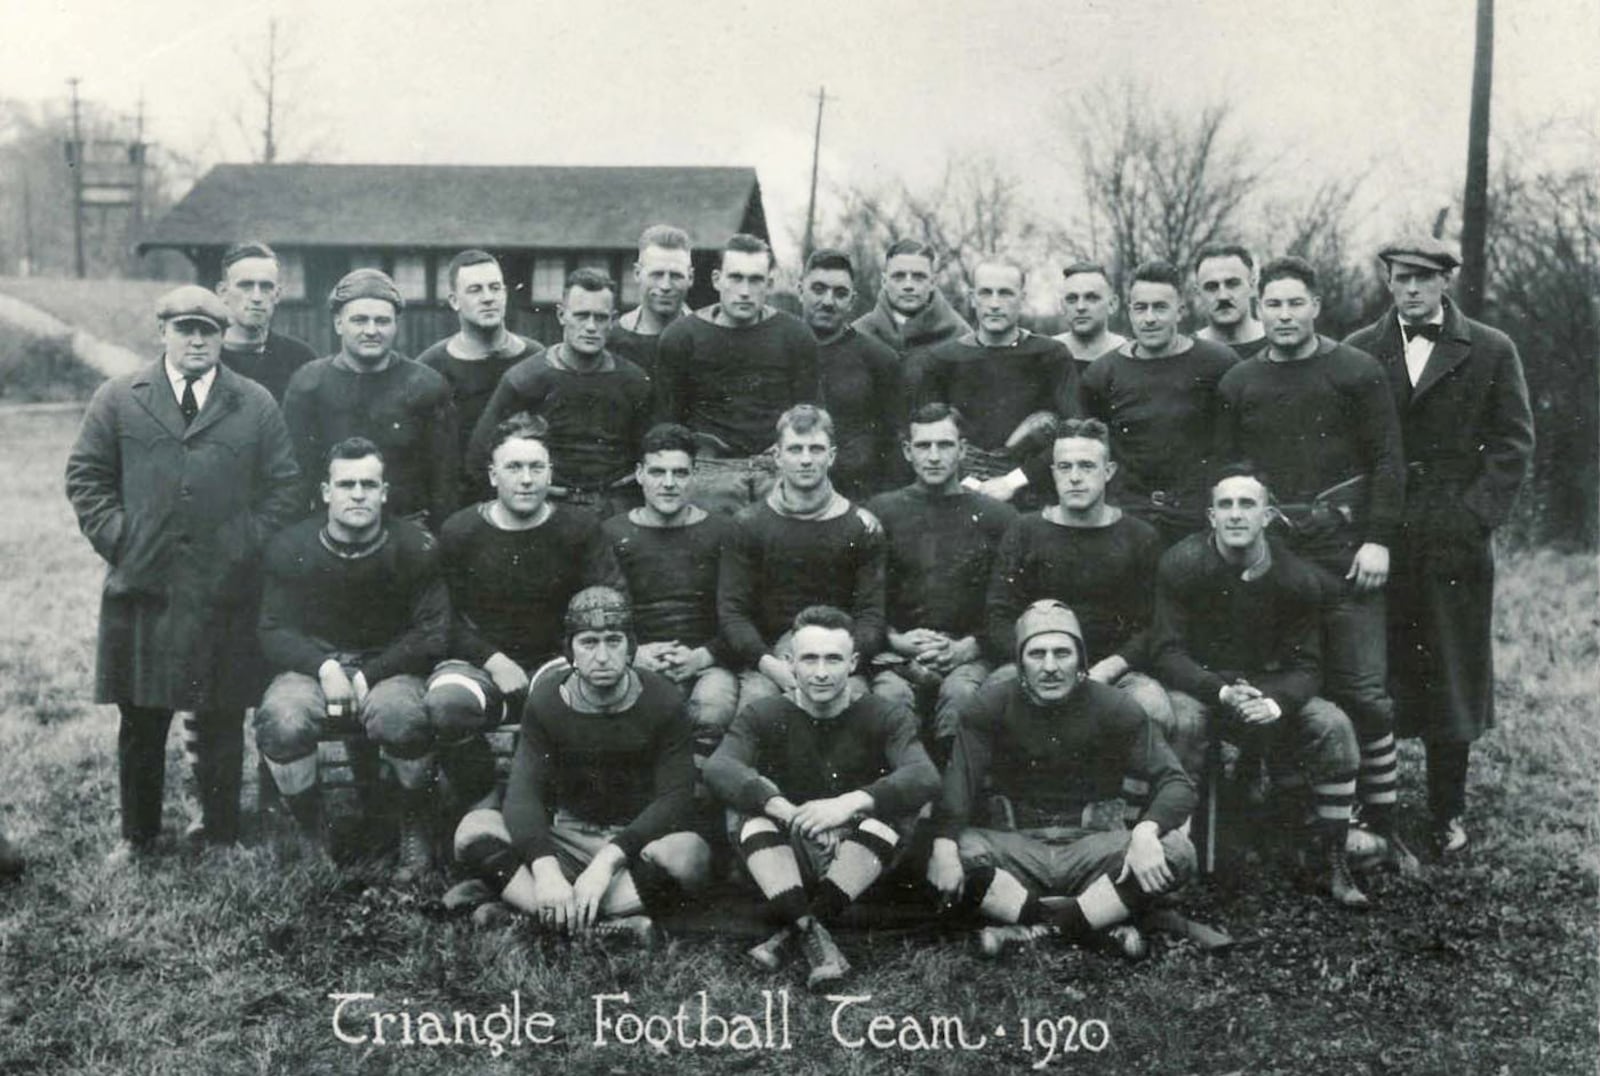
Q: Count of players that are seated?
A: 10